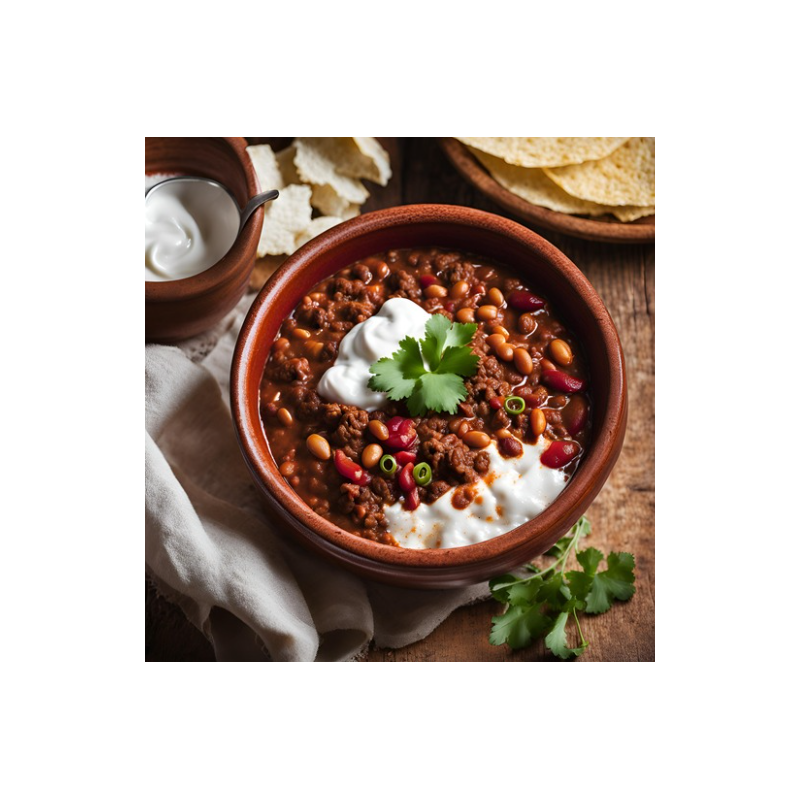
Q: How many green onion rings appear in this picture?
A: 3